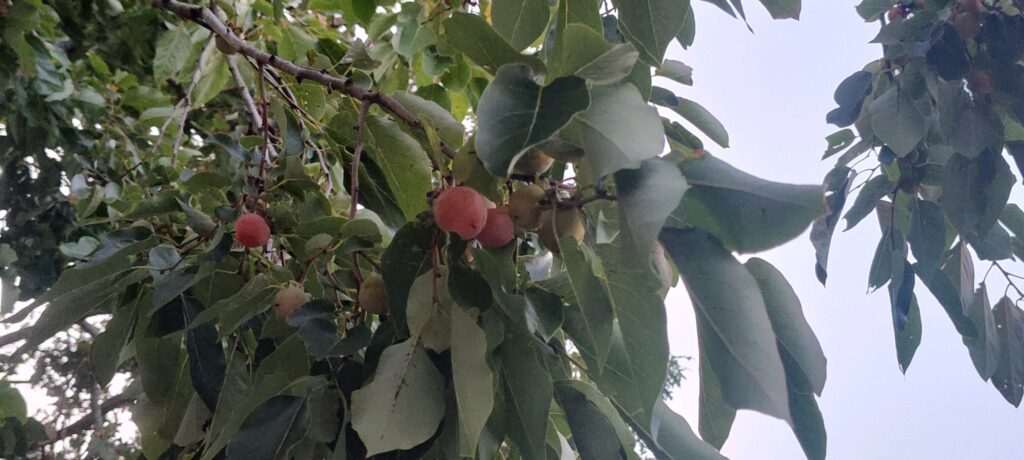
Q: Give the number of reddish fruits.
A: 3